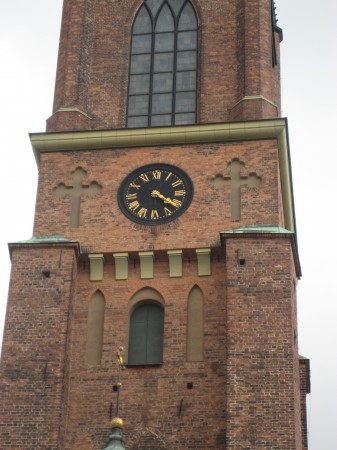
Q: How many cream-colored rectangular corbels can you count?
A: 5